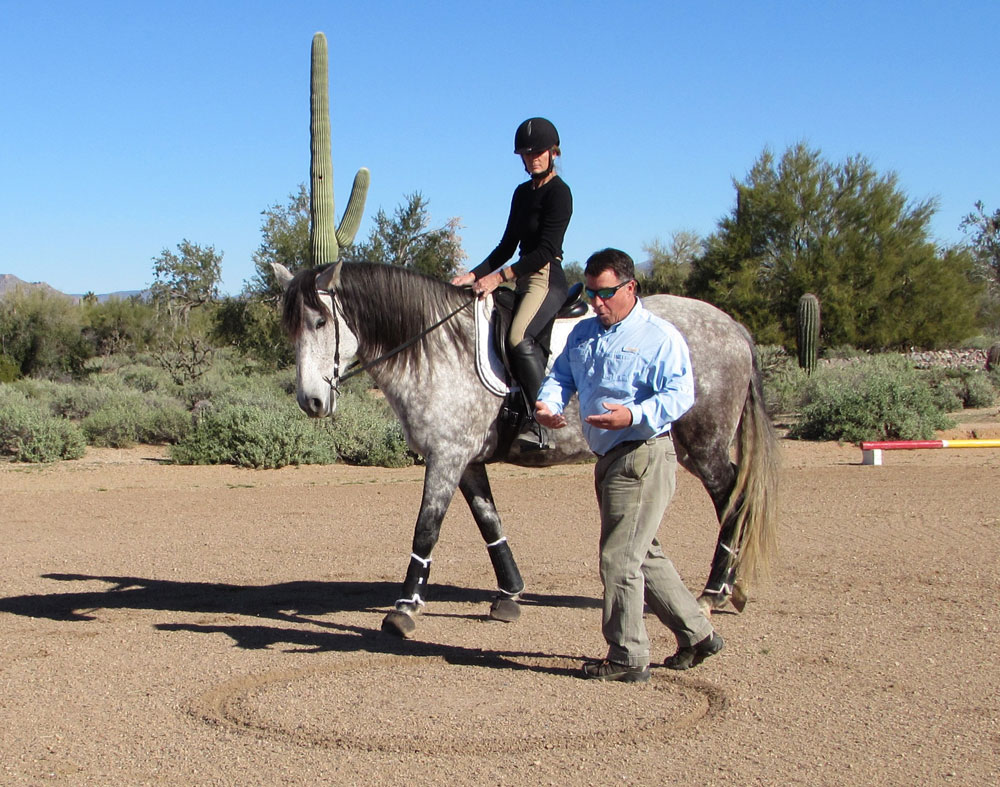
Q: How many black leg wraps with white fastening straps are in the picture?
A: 3